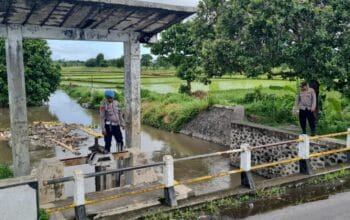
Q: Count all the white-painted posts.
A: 5